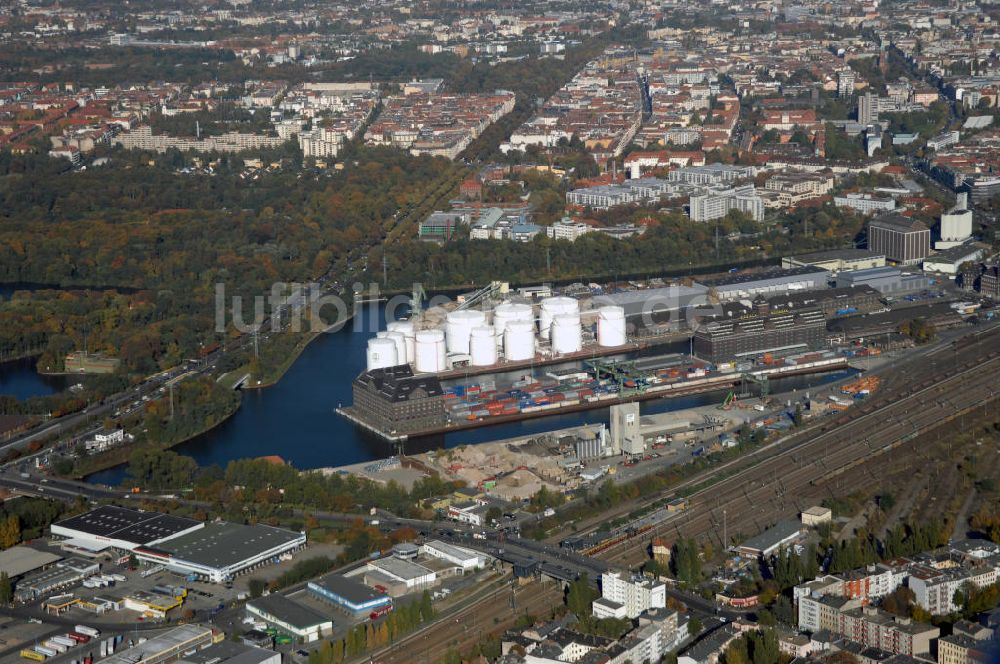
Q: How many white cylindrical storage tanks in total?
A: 11